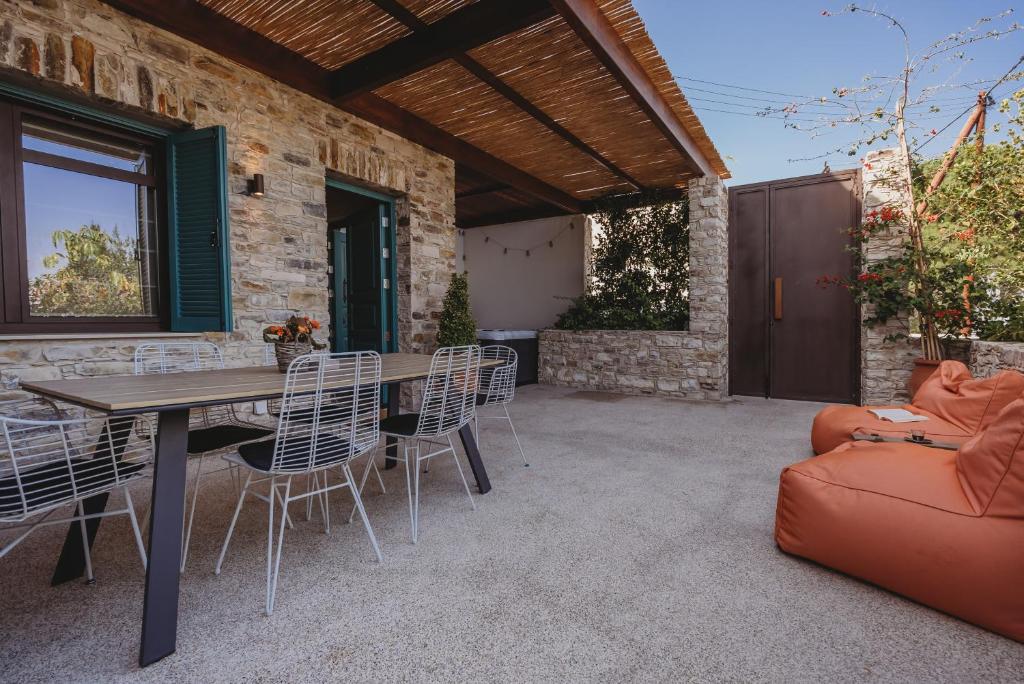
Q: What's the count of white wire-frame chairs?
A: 6